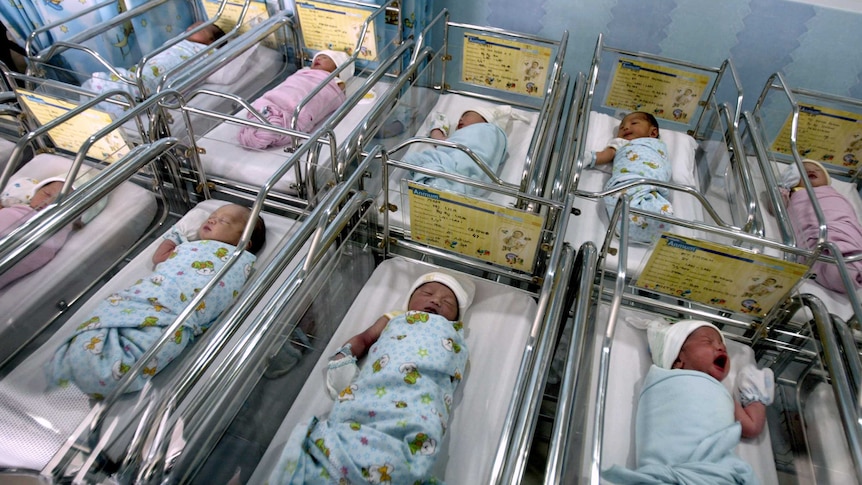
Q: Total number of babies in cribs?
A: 9